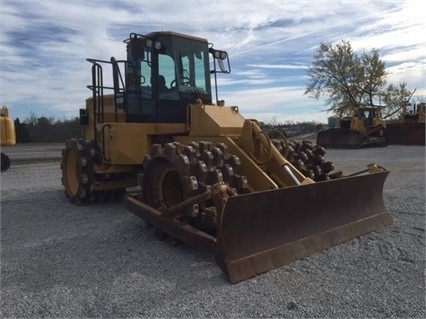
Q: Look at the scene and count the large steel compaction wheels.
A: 3